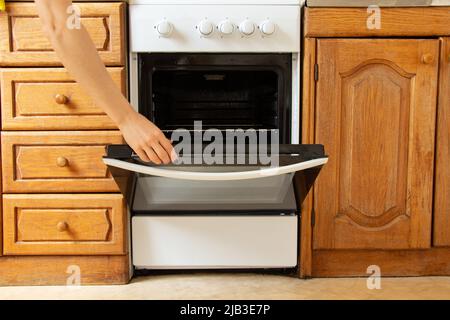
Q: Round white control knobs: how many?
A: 5